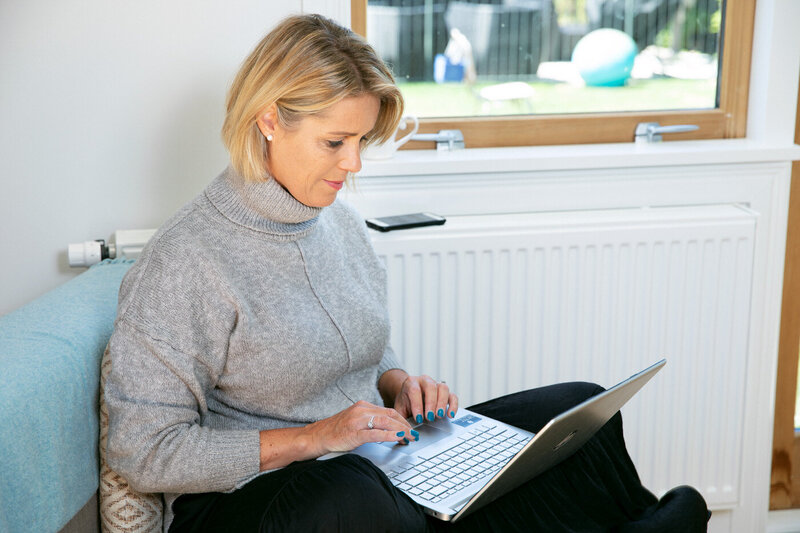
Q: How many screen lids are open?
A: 1